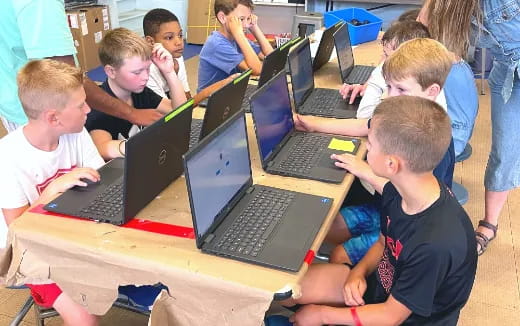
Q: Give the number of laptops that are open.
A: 8